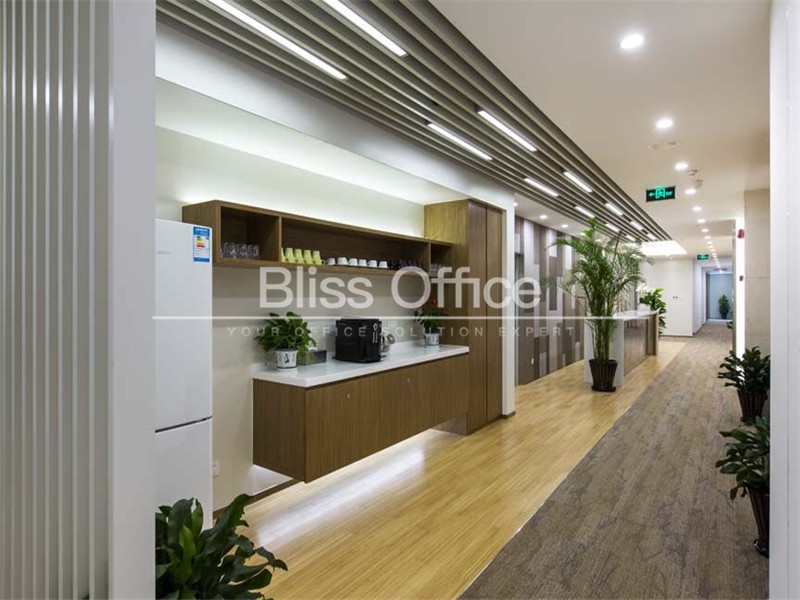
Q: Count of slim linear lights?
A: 12